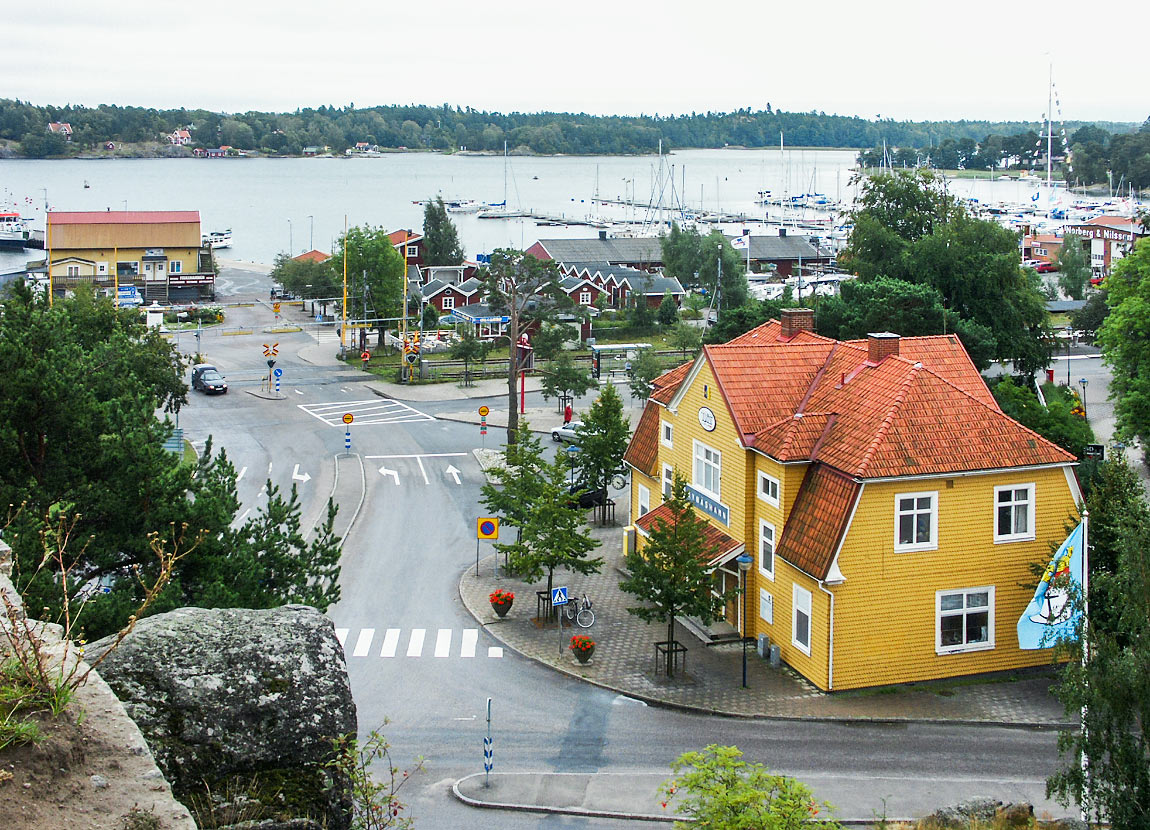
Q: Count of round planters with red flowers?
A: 2